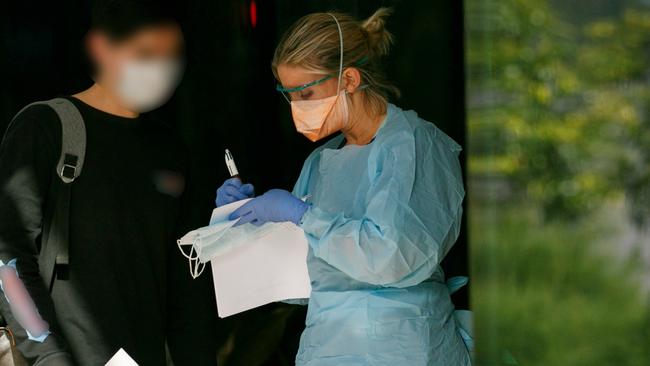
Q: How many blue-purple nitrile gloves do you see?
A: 2